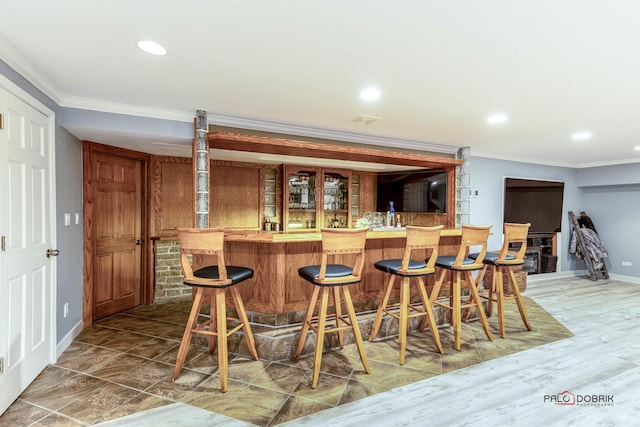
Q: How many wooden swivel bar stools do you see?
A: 5